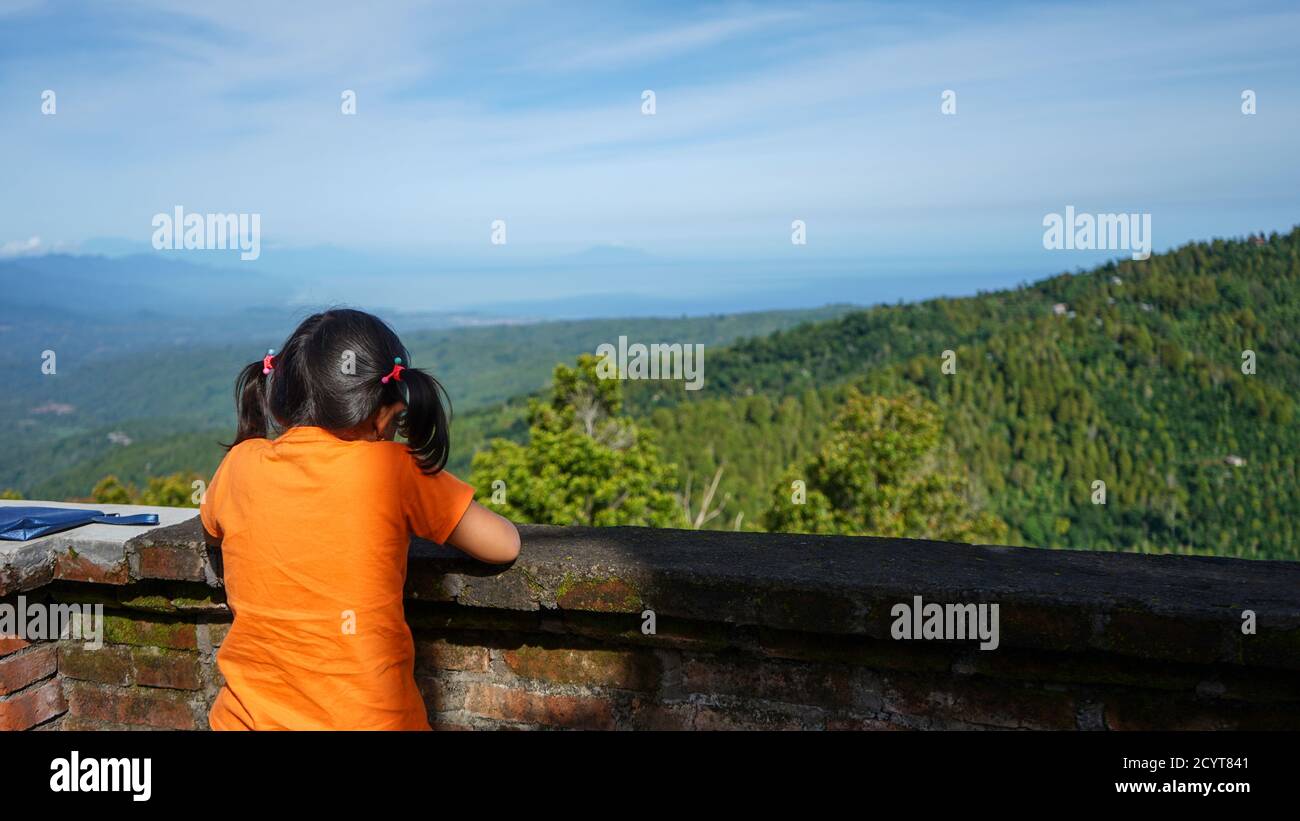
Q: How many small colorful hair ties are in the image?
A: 2